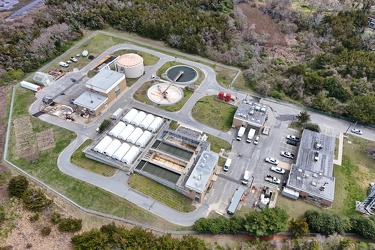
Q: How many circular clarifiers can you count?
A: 2